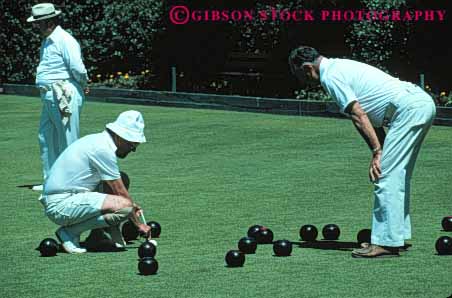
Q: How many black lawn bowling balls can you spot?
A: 15